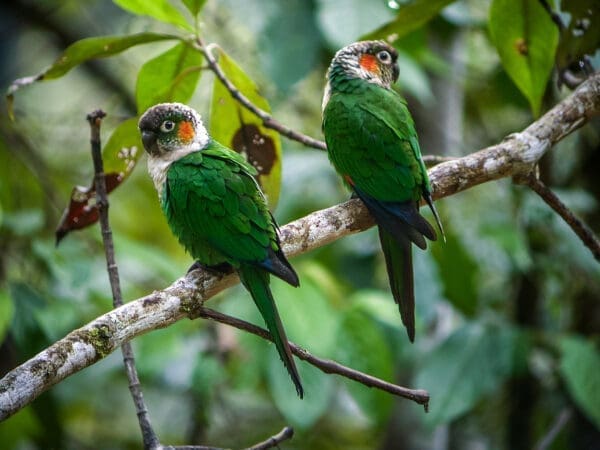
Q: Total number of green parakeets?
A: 2